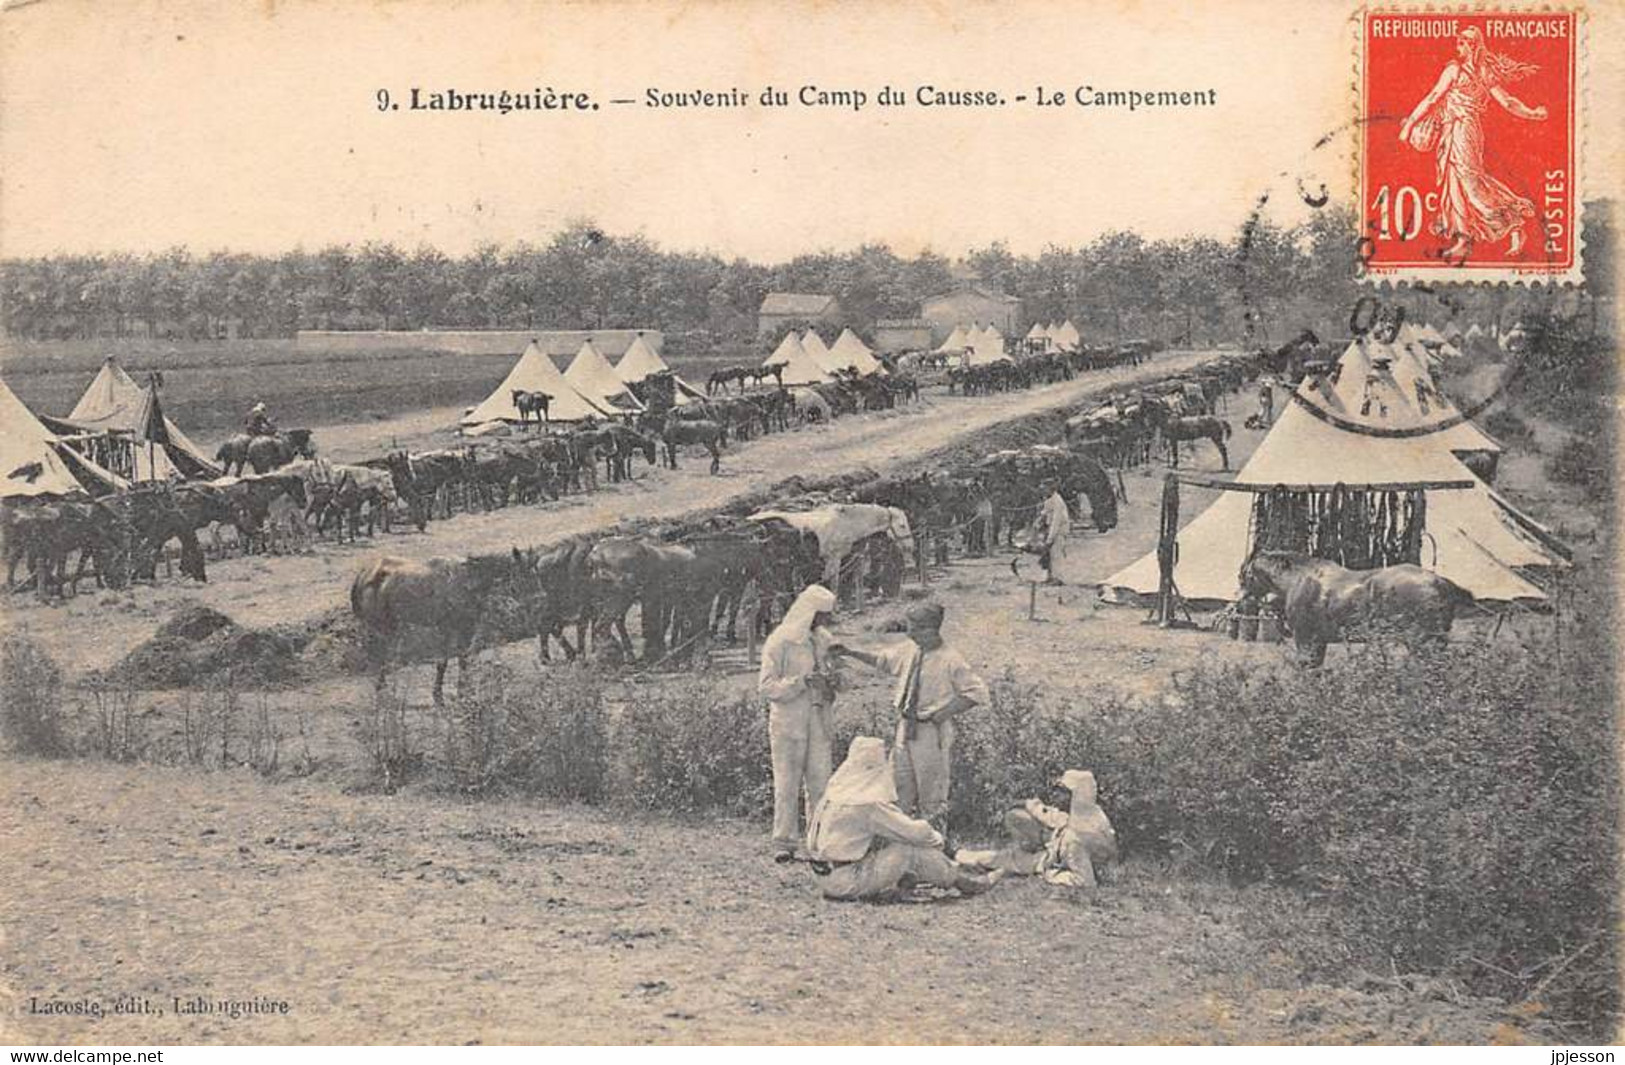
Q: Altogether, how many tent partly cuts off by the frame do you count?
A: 1